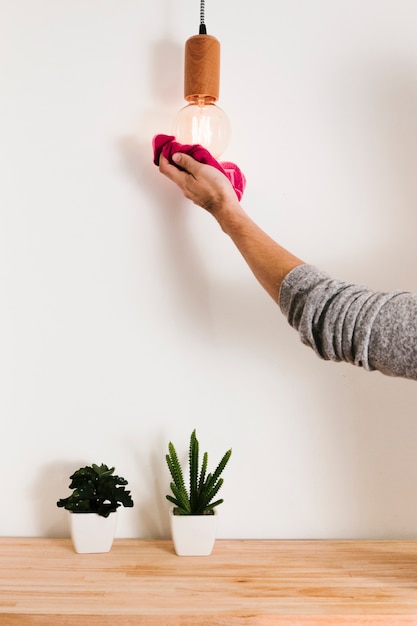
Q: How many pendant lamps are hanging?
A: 1